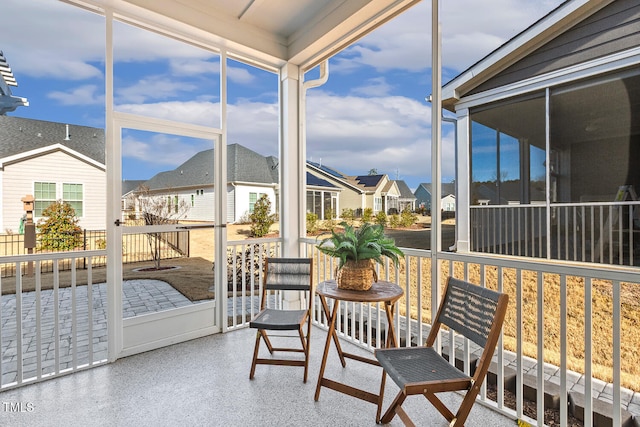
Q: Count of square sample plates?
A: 0